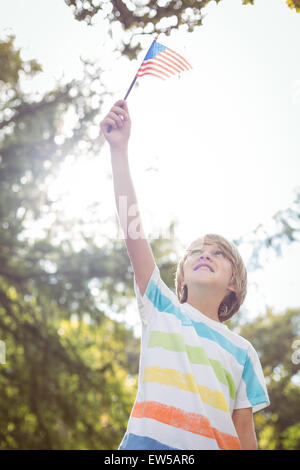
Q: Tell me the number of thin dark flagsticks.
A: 1